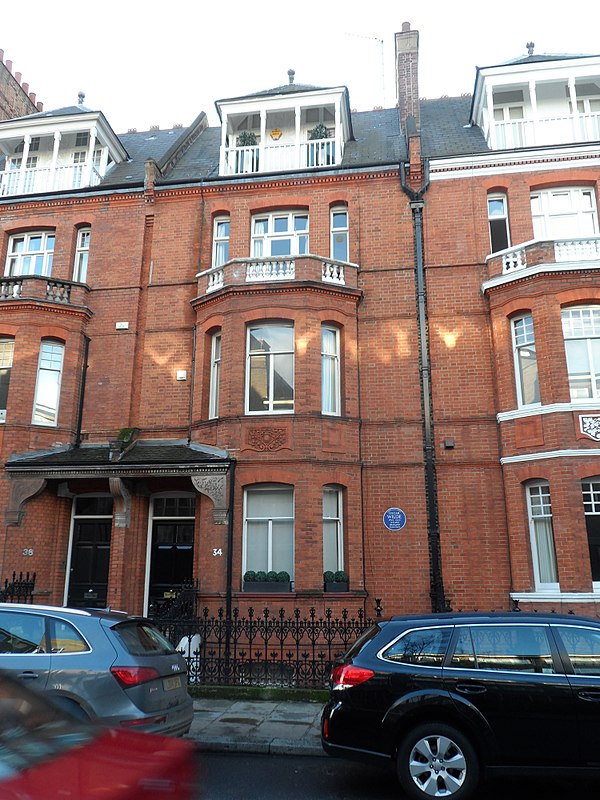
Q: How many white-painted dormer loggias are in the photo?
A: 3